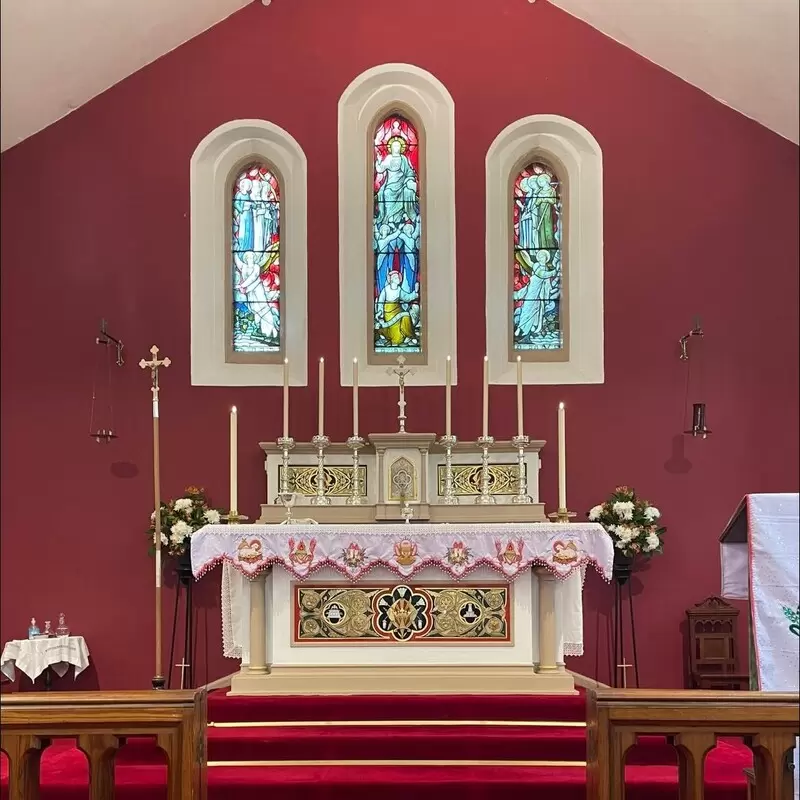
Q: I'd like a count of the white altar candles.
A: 8